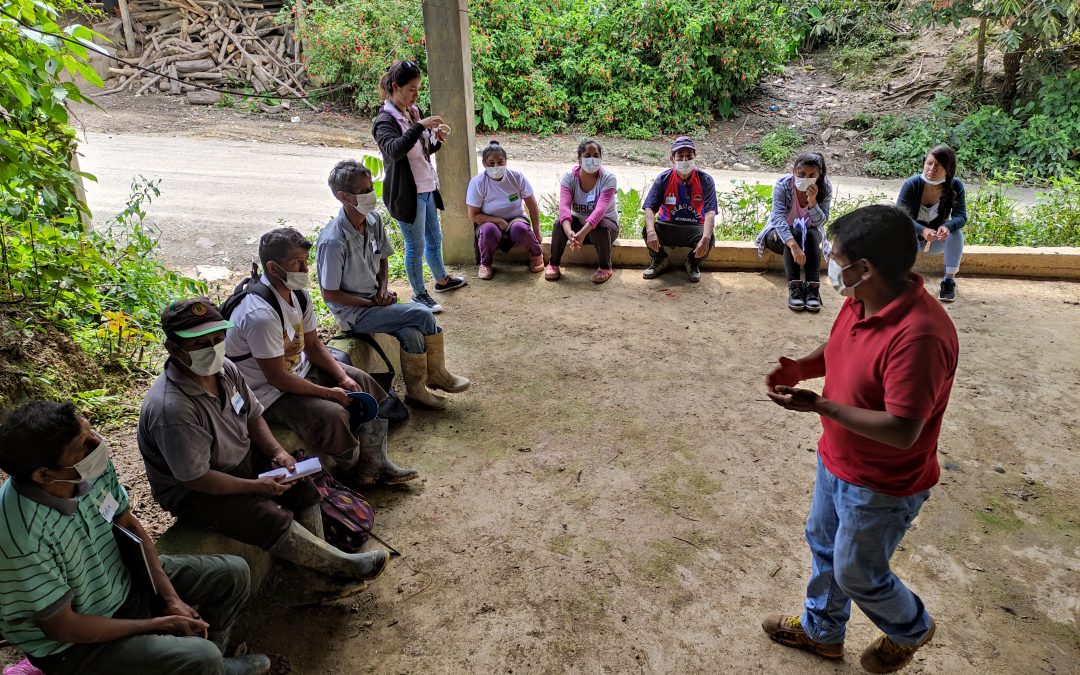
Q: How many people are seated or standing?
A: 11